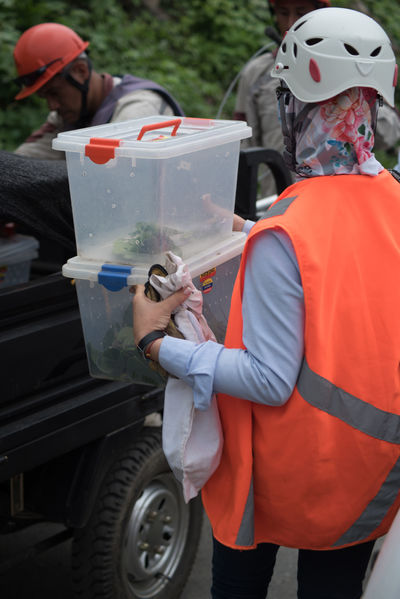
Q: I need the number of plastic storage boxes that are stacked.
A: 2